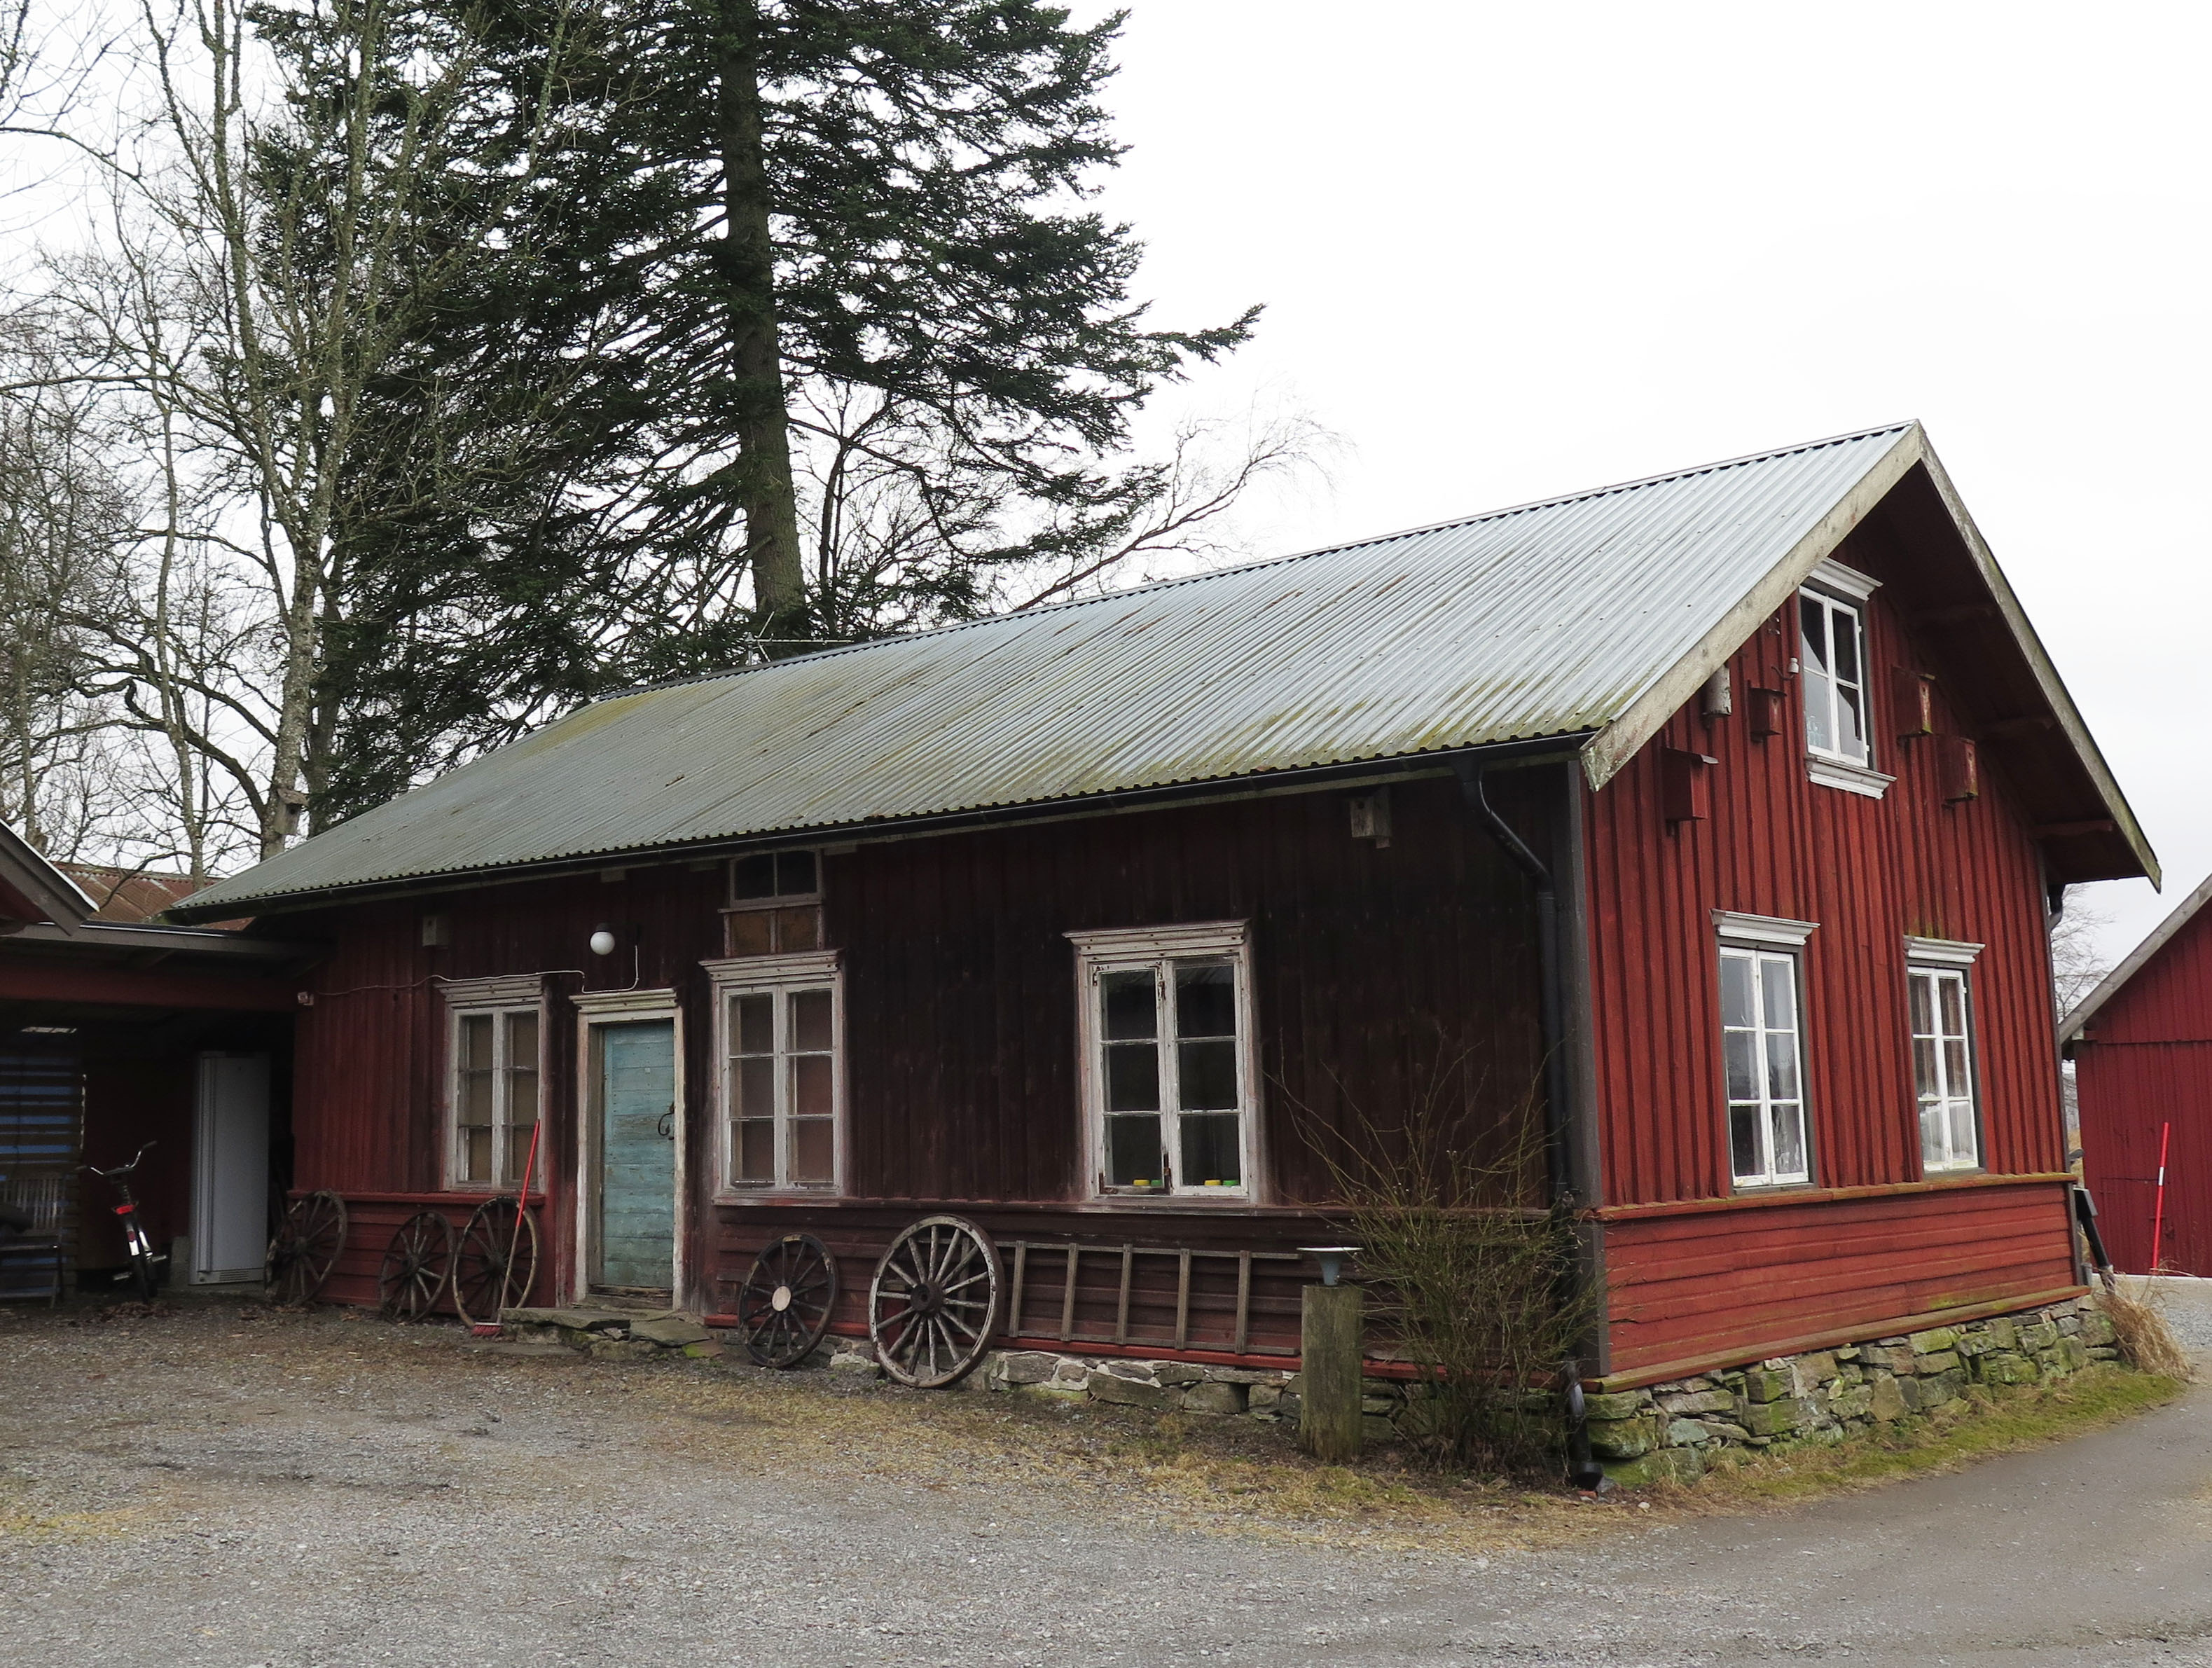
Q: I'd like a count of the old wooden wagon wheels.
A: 5